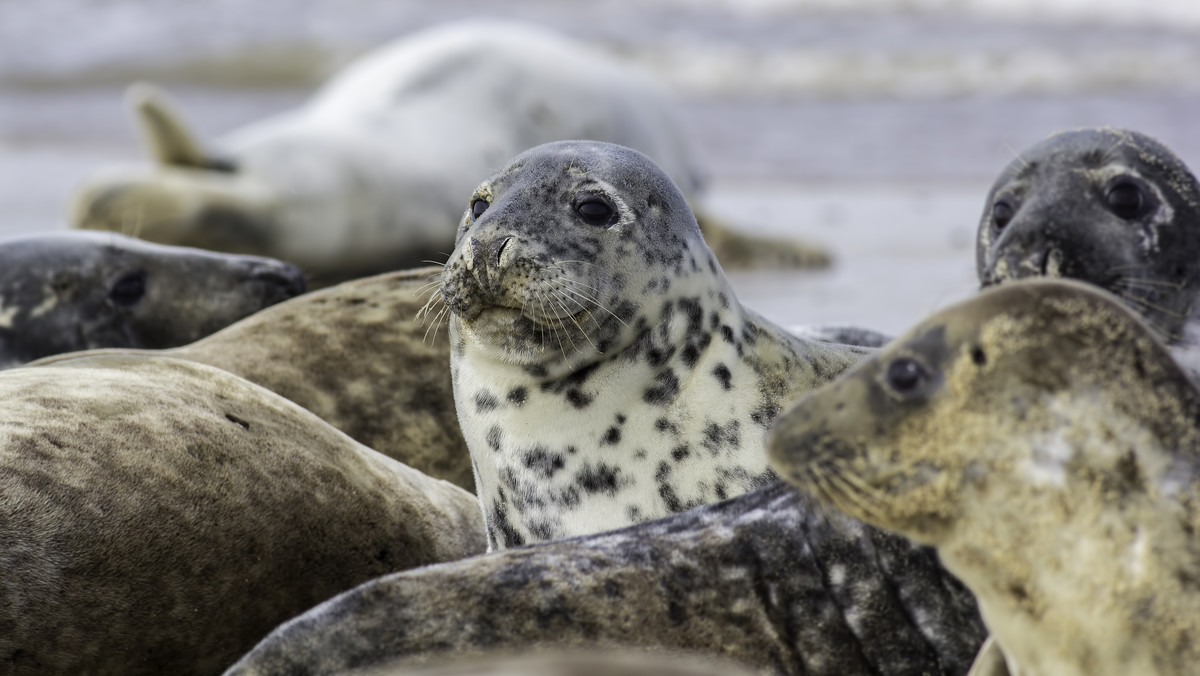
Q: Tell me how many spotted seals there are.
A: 1